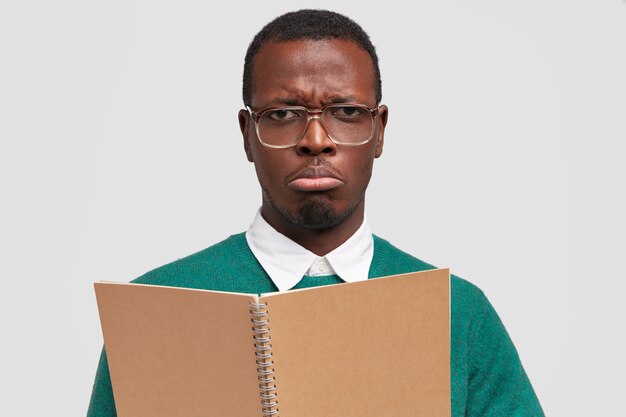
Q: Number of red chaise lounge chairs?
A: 0